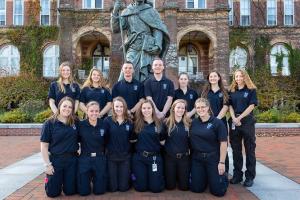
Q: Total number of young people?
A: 13